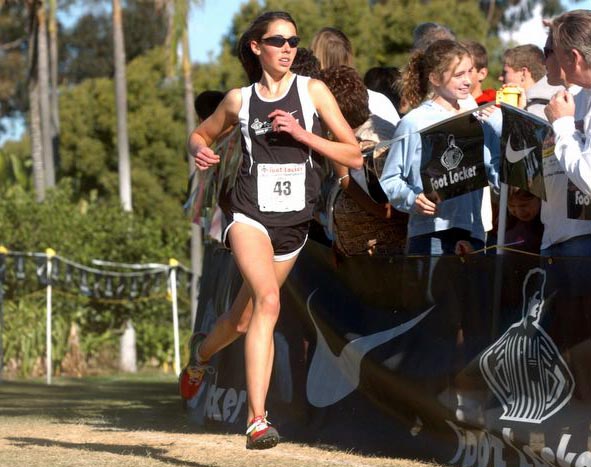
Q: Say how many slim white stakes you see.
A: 2